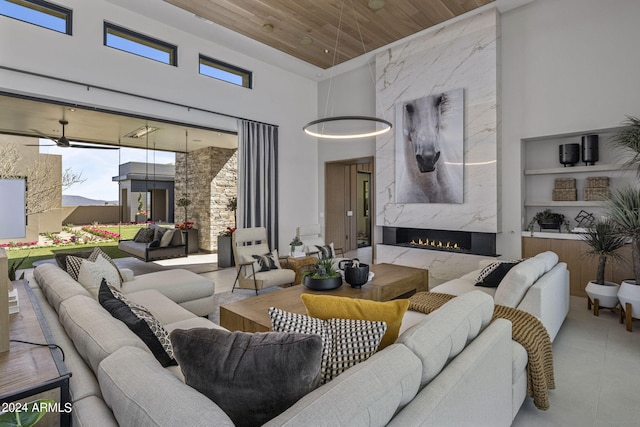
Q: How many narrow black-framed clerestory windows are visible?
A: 3